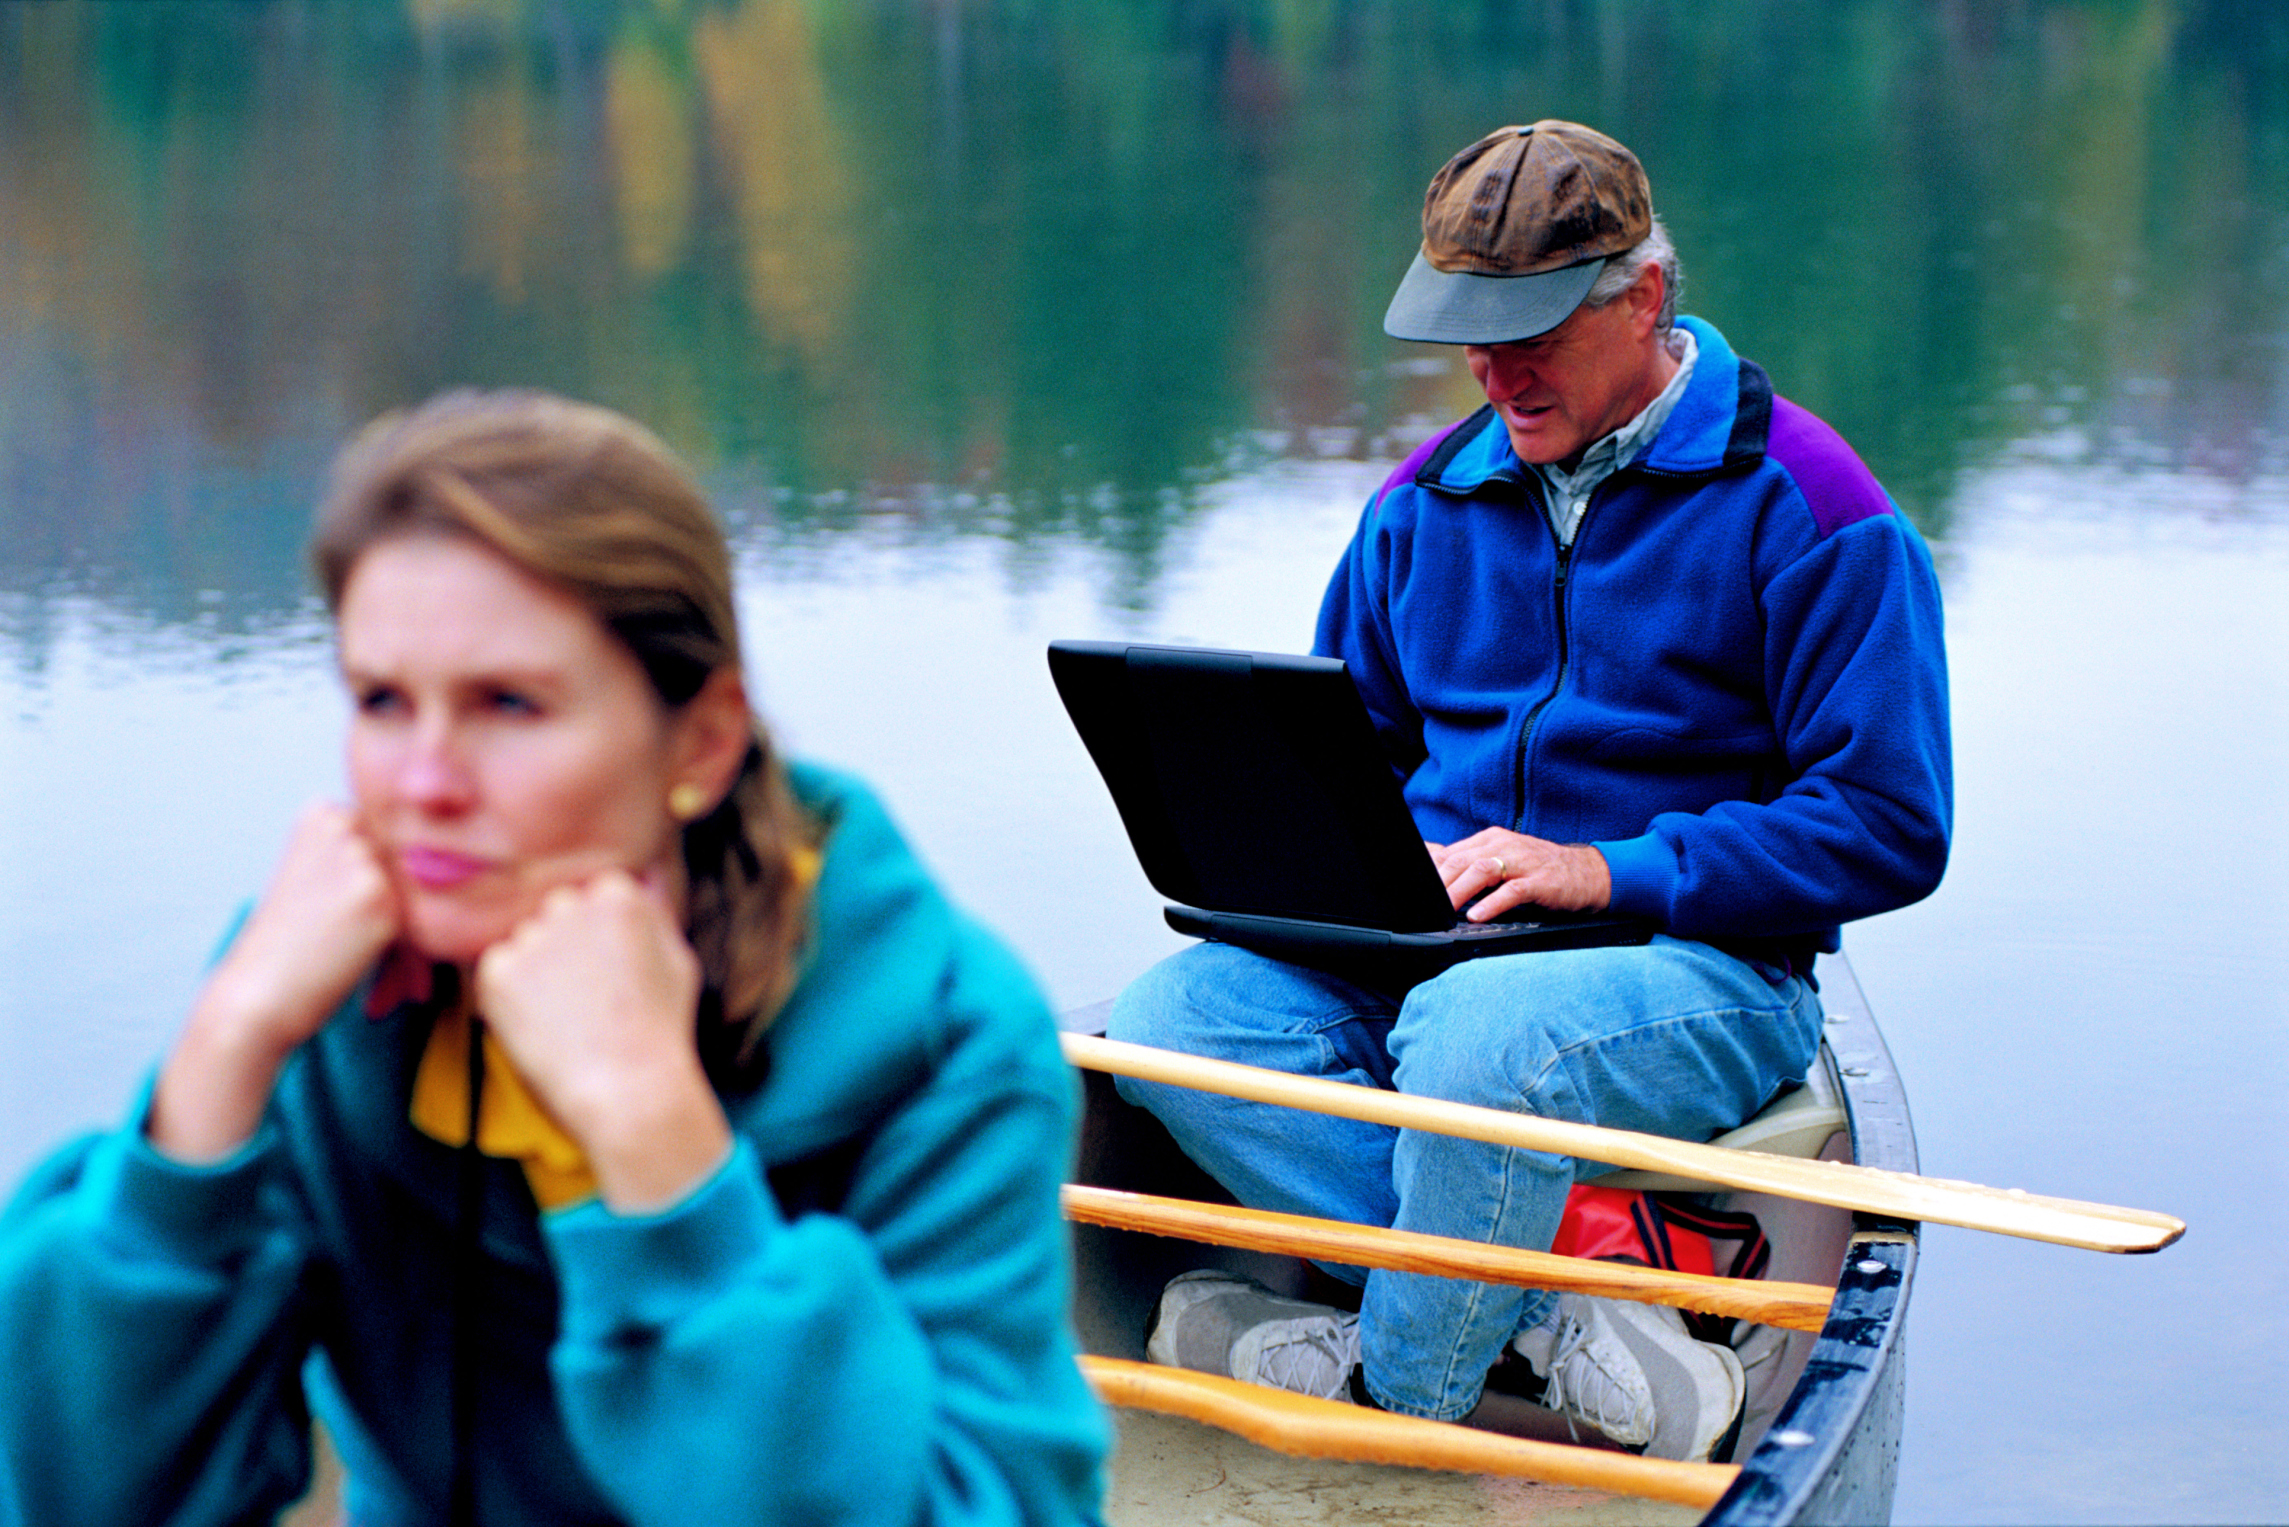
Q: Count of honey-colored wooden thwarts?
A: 2